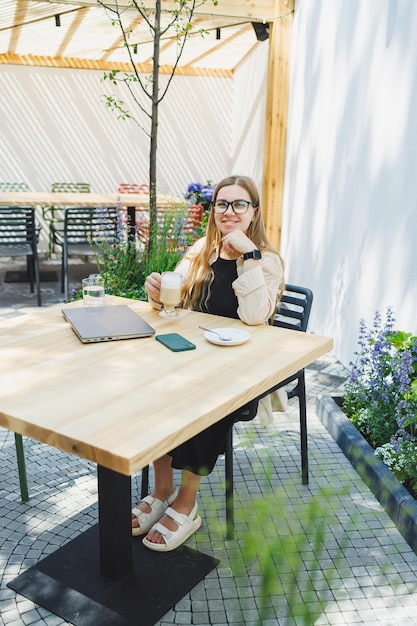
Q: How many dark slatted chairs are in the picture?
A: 3